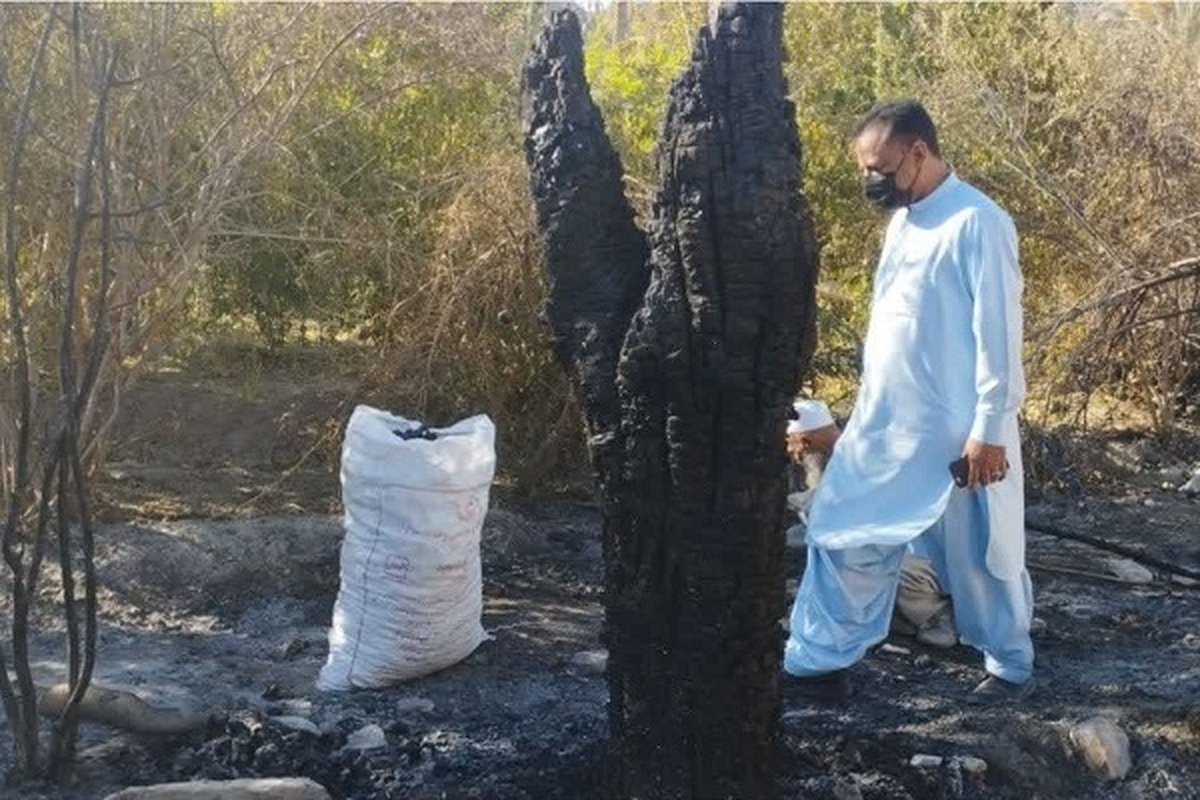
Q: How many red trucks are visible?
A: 0